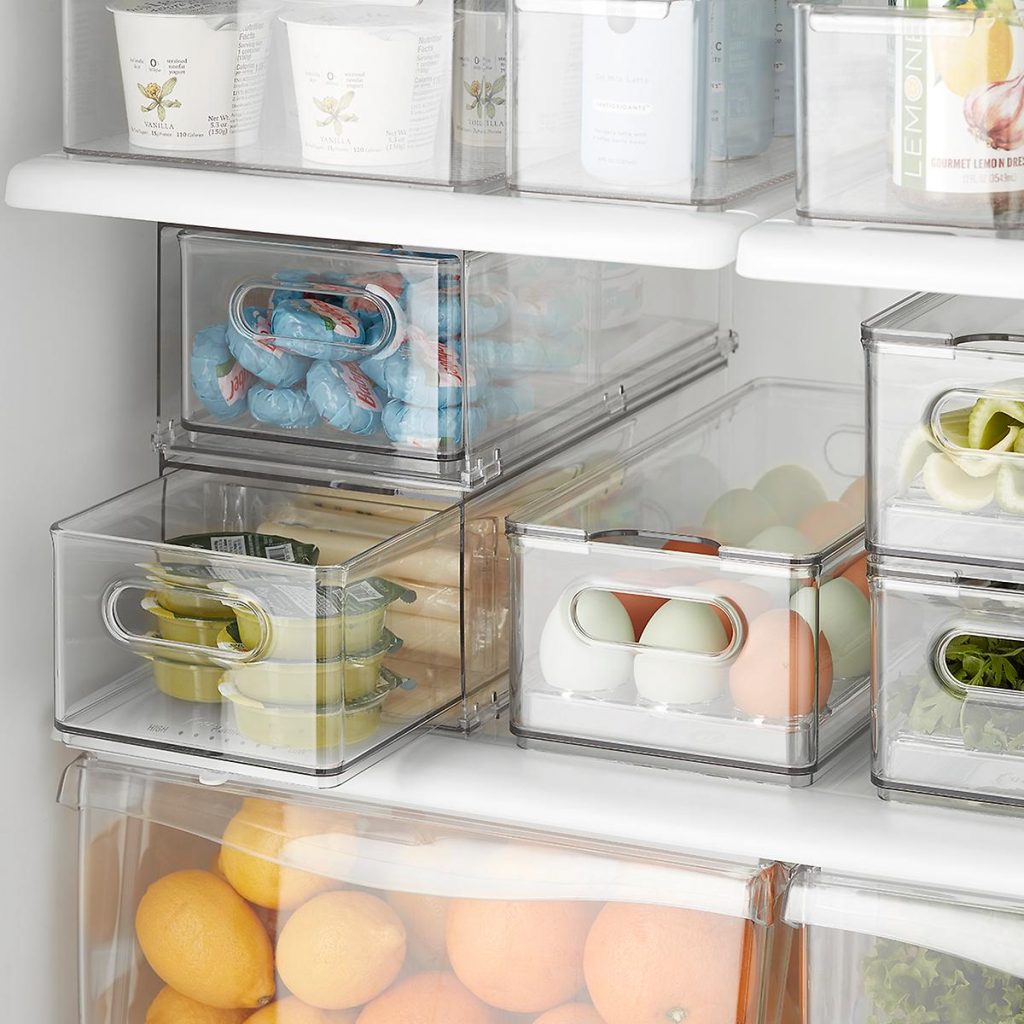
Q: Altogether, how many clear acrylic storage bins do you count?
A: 8